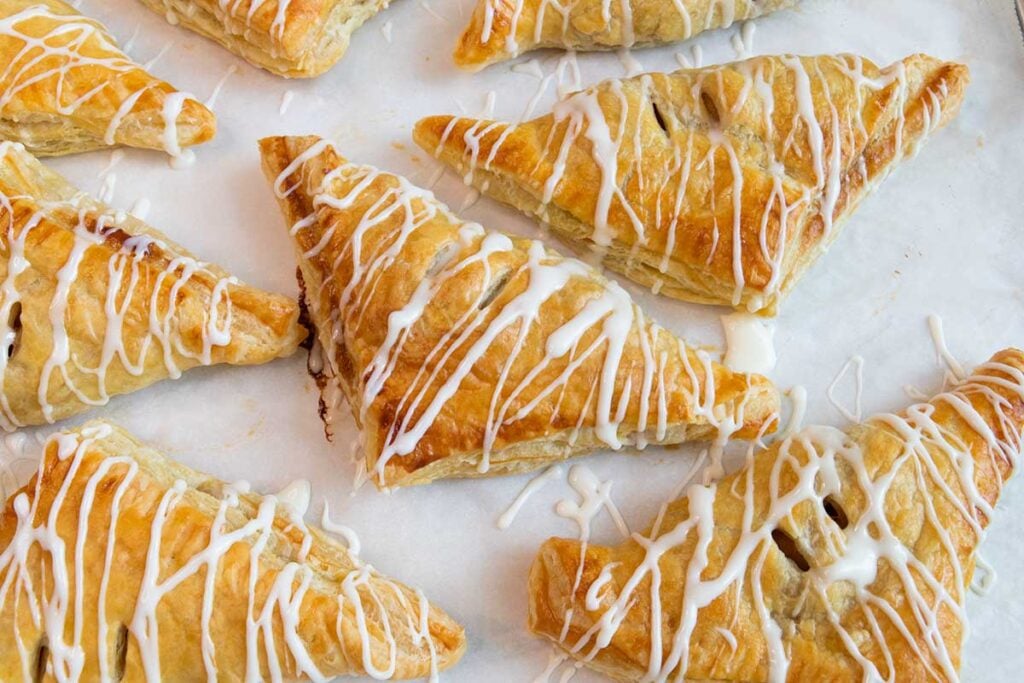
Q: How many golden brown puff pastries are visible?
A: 8